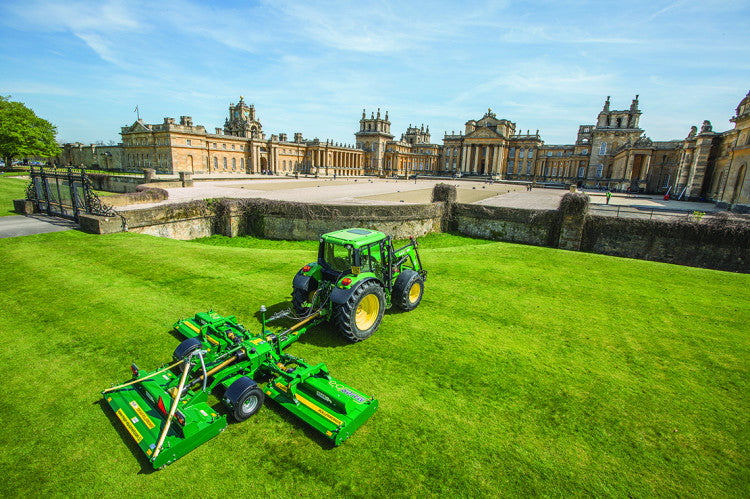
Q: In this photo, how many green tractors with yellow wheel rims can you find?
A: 1